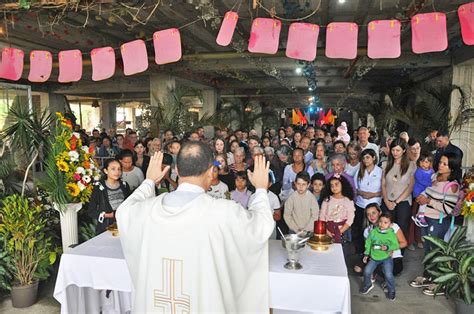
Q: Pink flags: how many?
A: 13